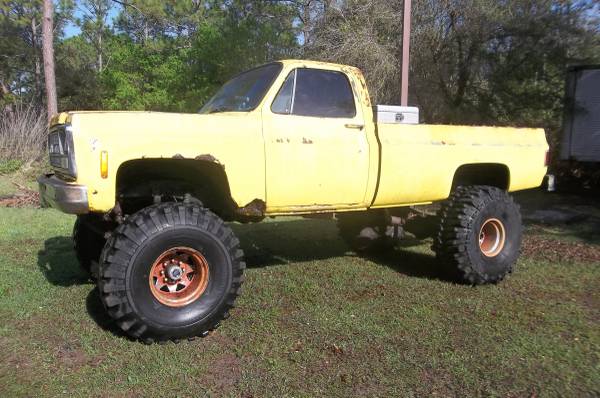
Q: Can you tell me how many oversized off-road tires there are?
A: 4